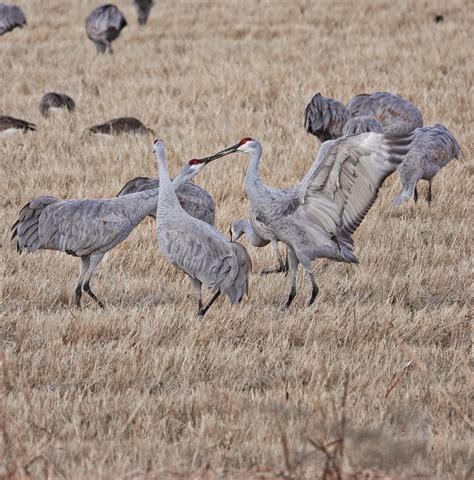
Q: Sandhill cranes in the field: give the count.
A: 12